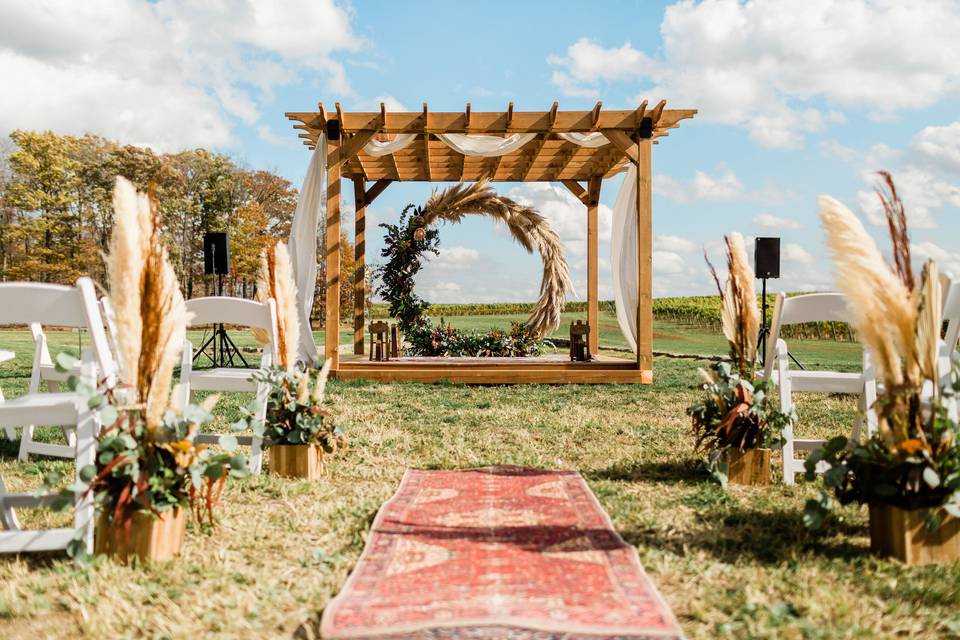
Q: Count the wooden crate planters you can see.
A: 4